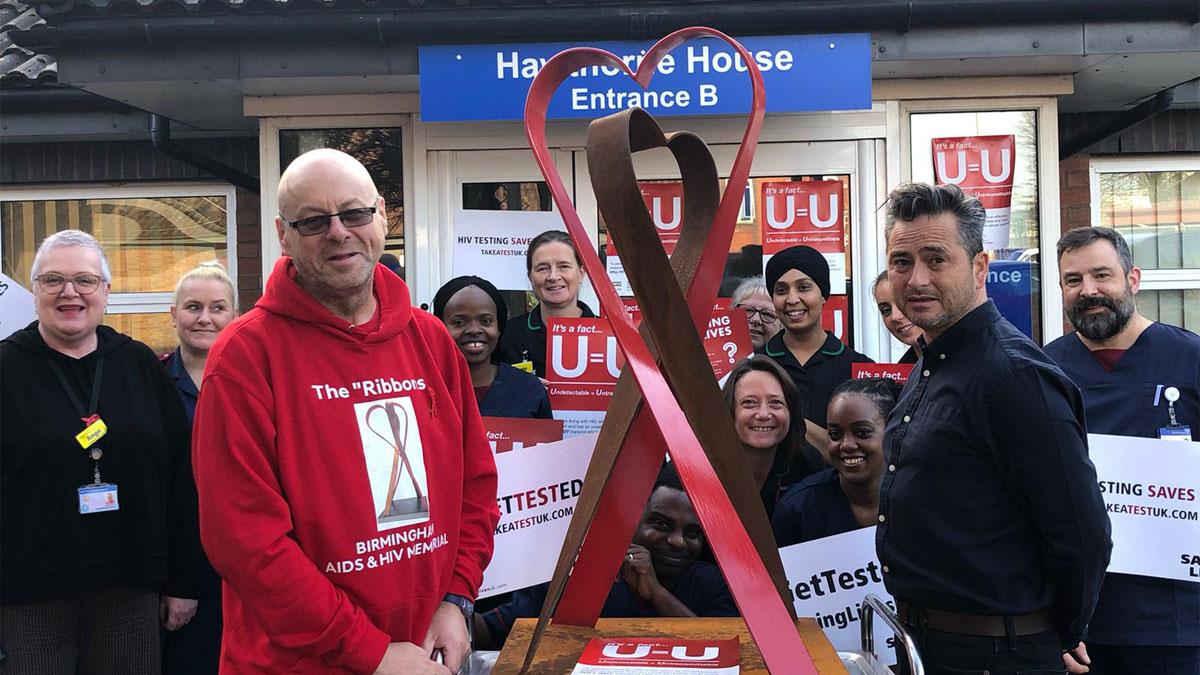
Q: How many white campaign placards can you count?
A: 5